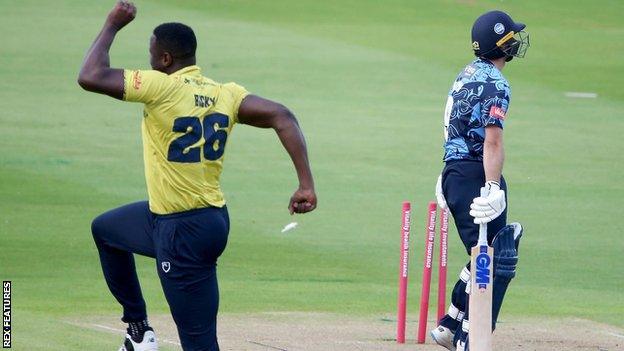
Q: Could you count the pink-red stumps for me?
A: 3